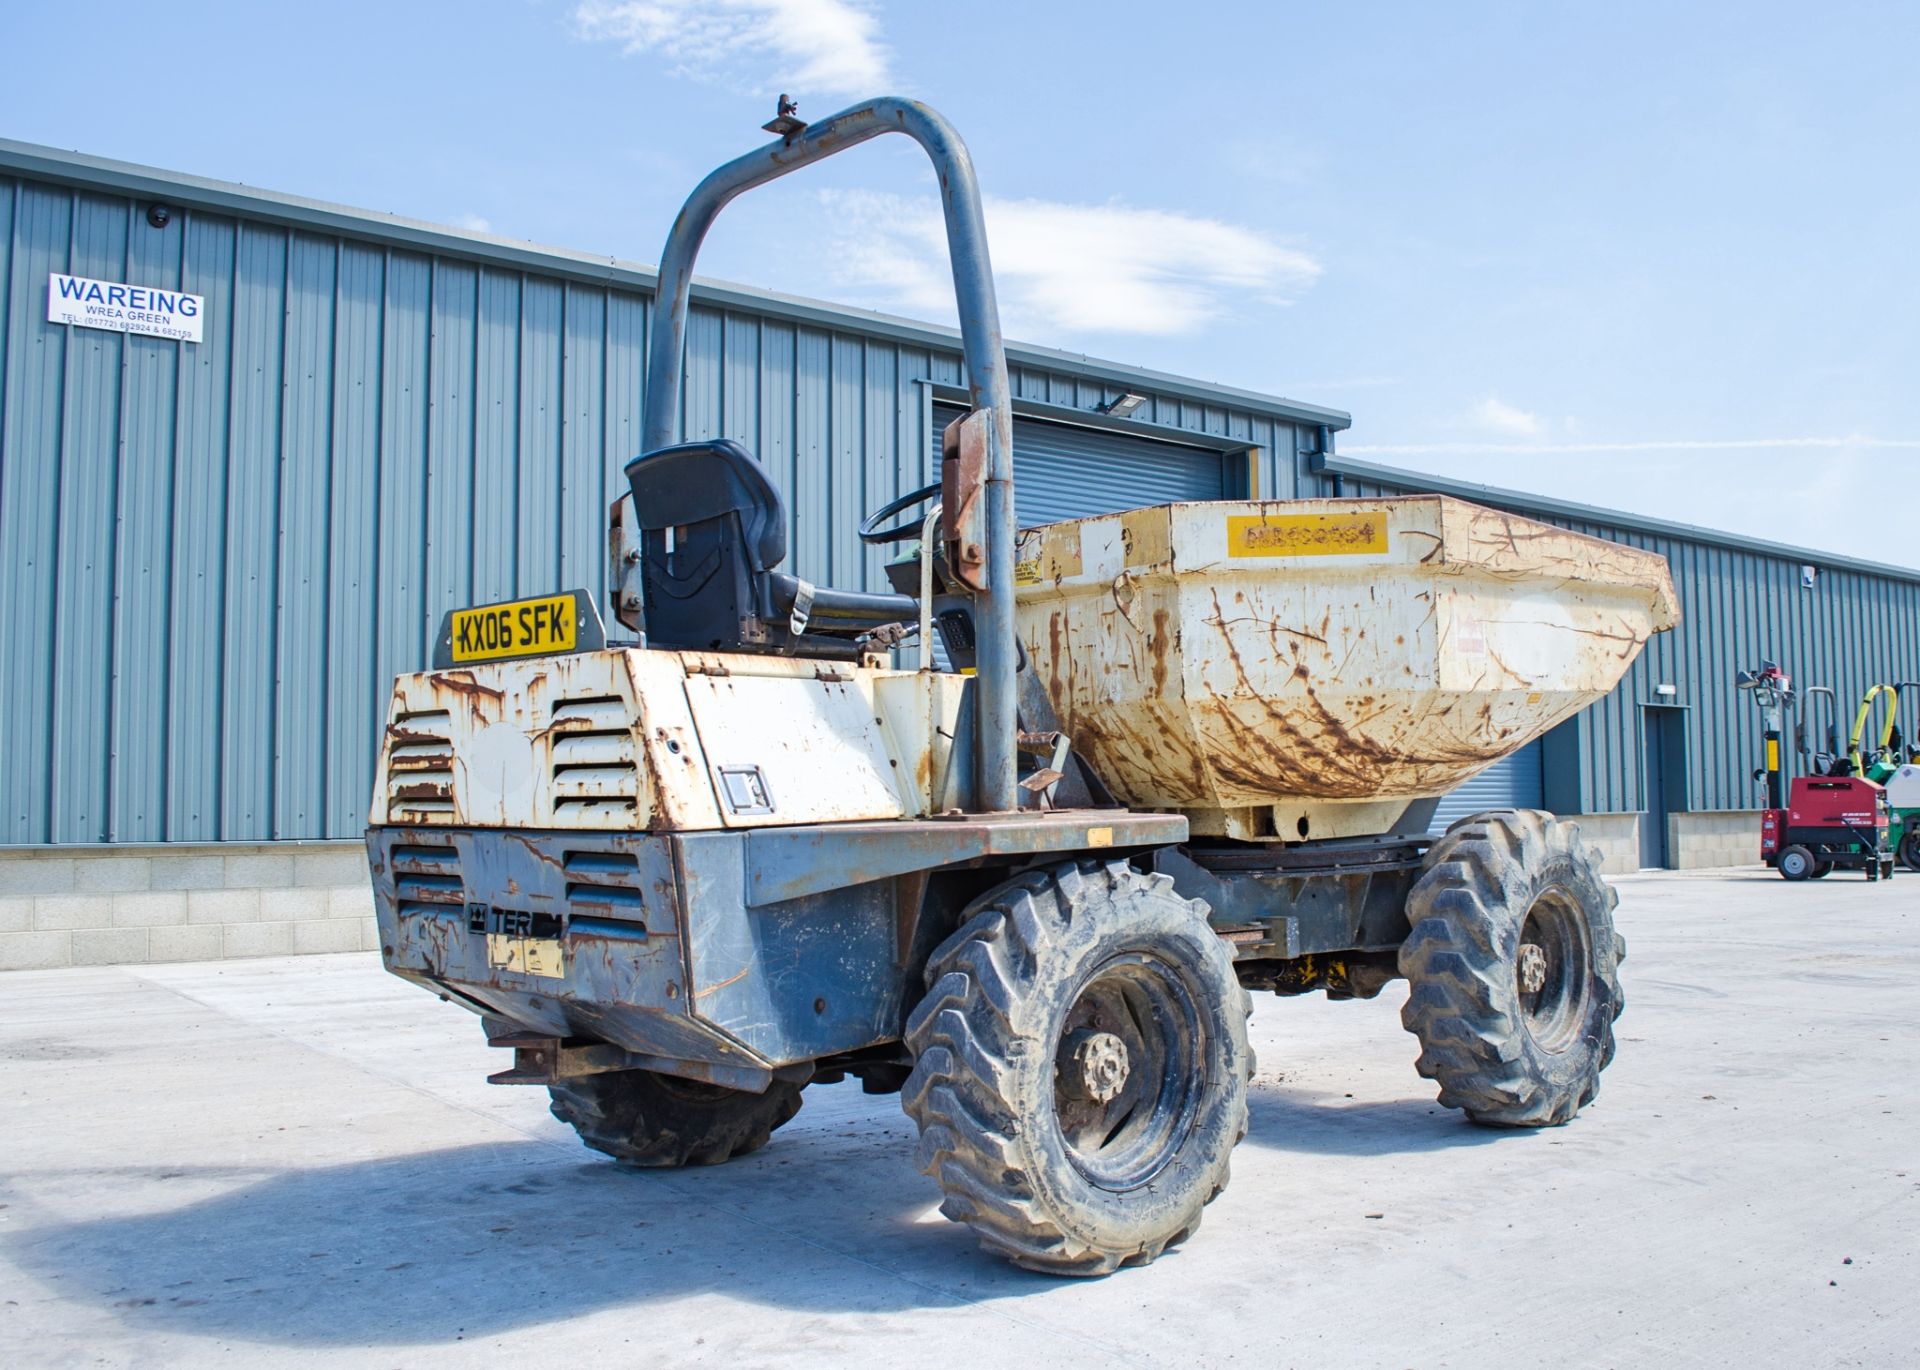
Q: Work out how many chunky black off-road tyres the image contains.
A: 3